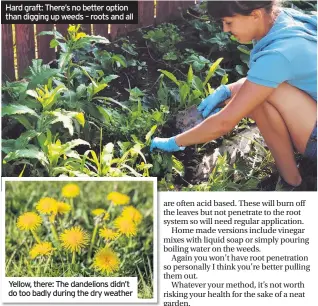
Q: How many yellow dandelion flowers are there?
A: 12